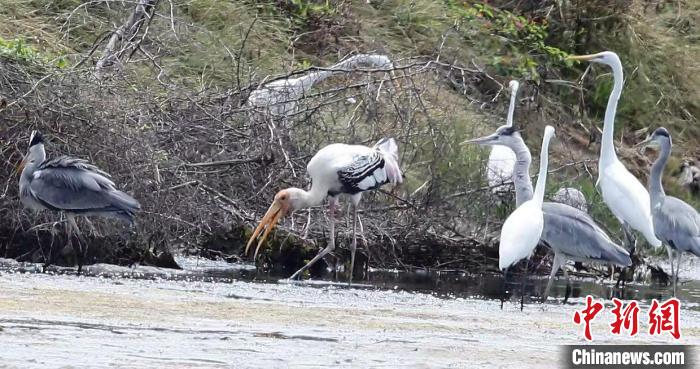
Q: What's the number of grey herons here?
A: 3